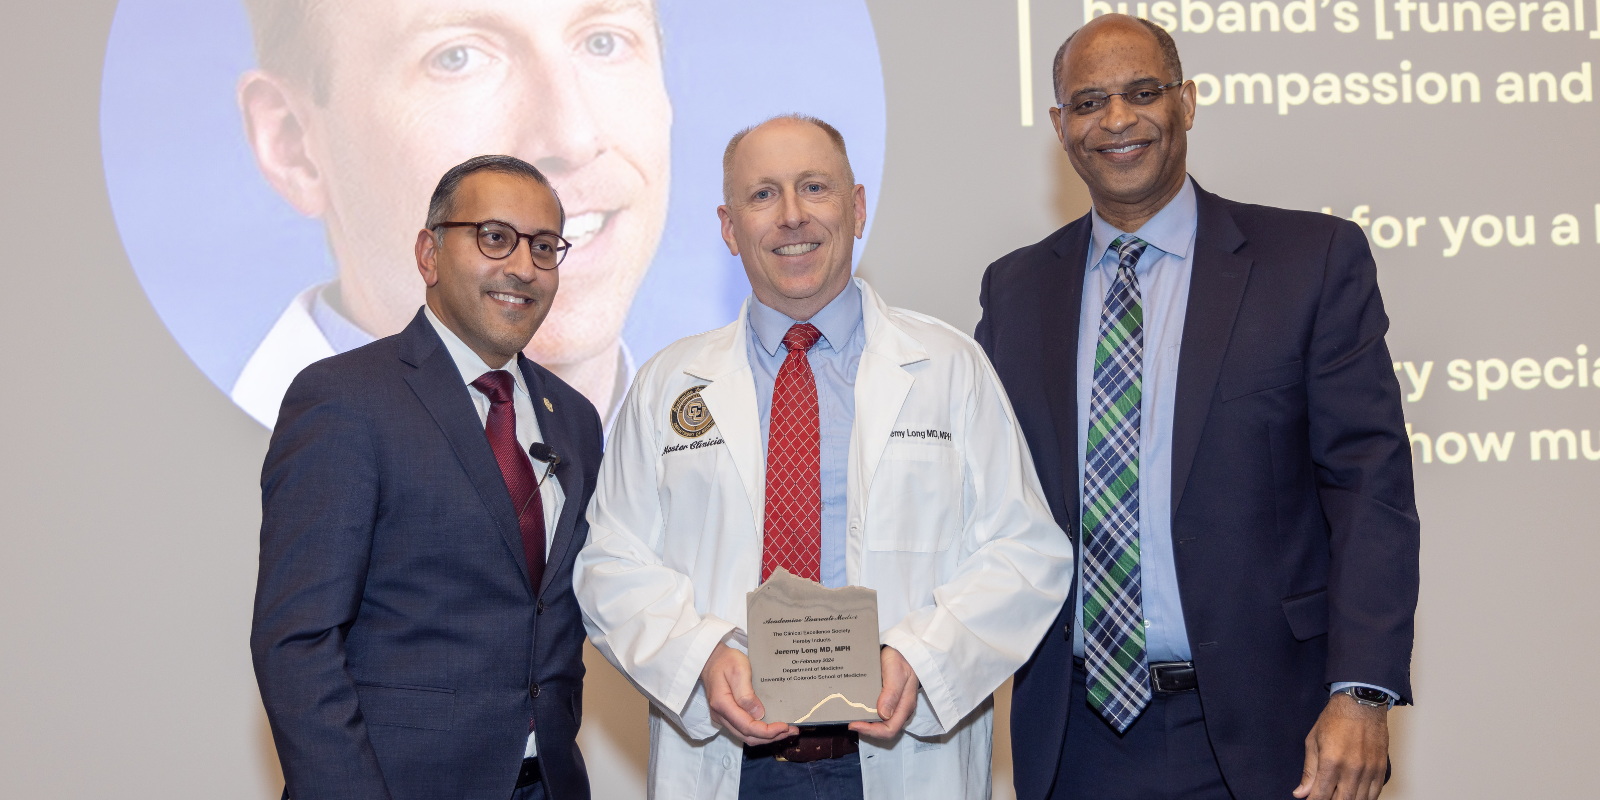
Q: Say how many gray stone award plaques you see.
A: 1